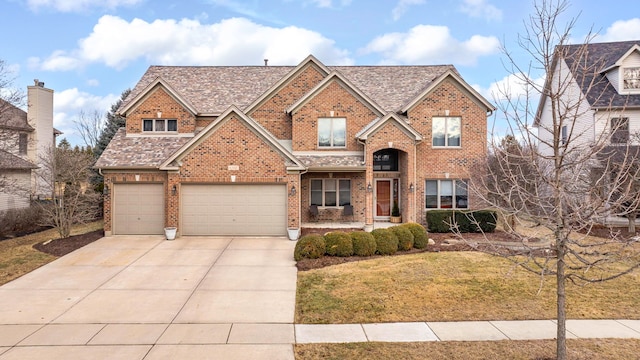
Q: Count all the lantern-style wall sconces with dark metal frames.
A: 5